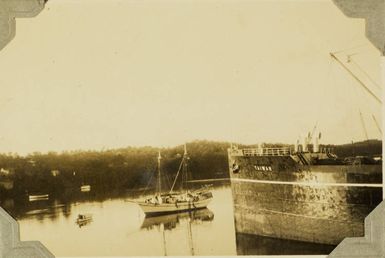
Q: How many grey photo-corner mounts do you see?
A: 4